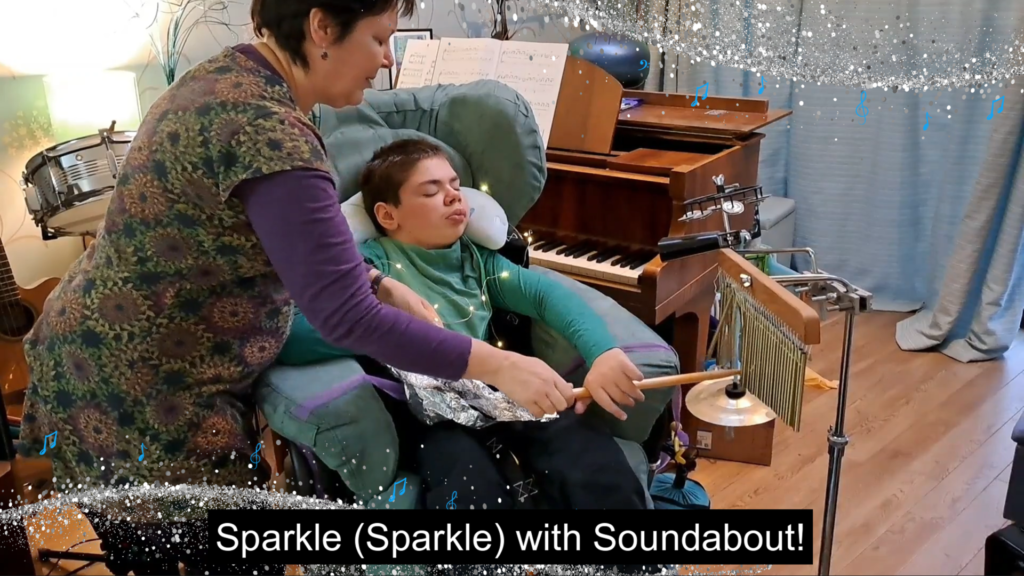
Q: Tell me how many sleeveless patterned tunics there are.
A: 1